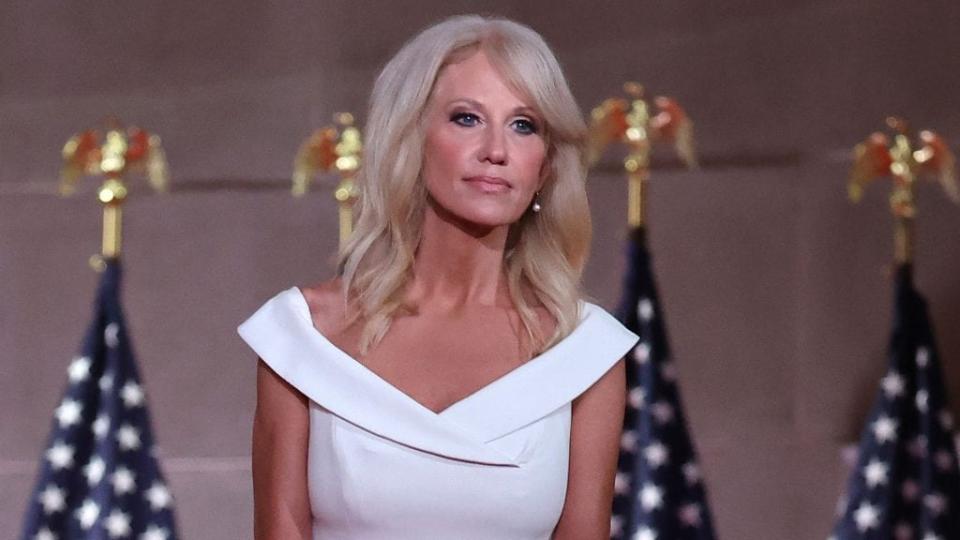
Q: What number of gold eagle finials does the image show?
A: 4